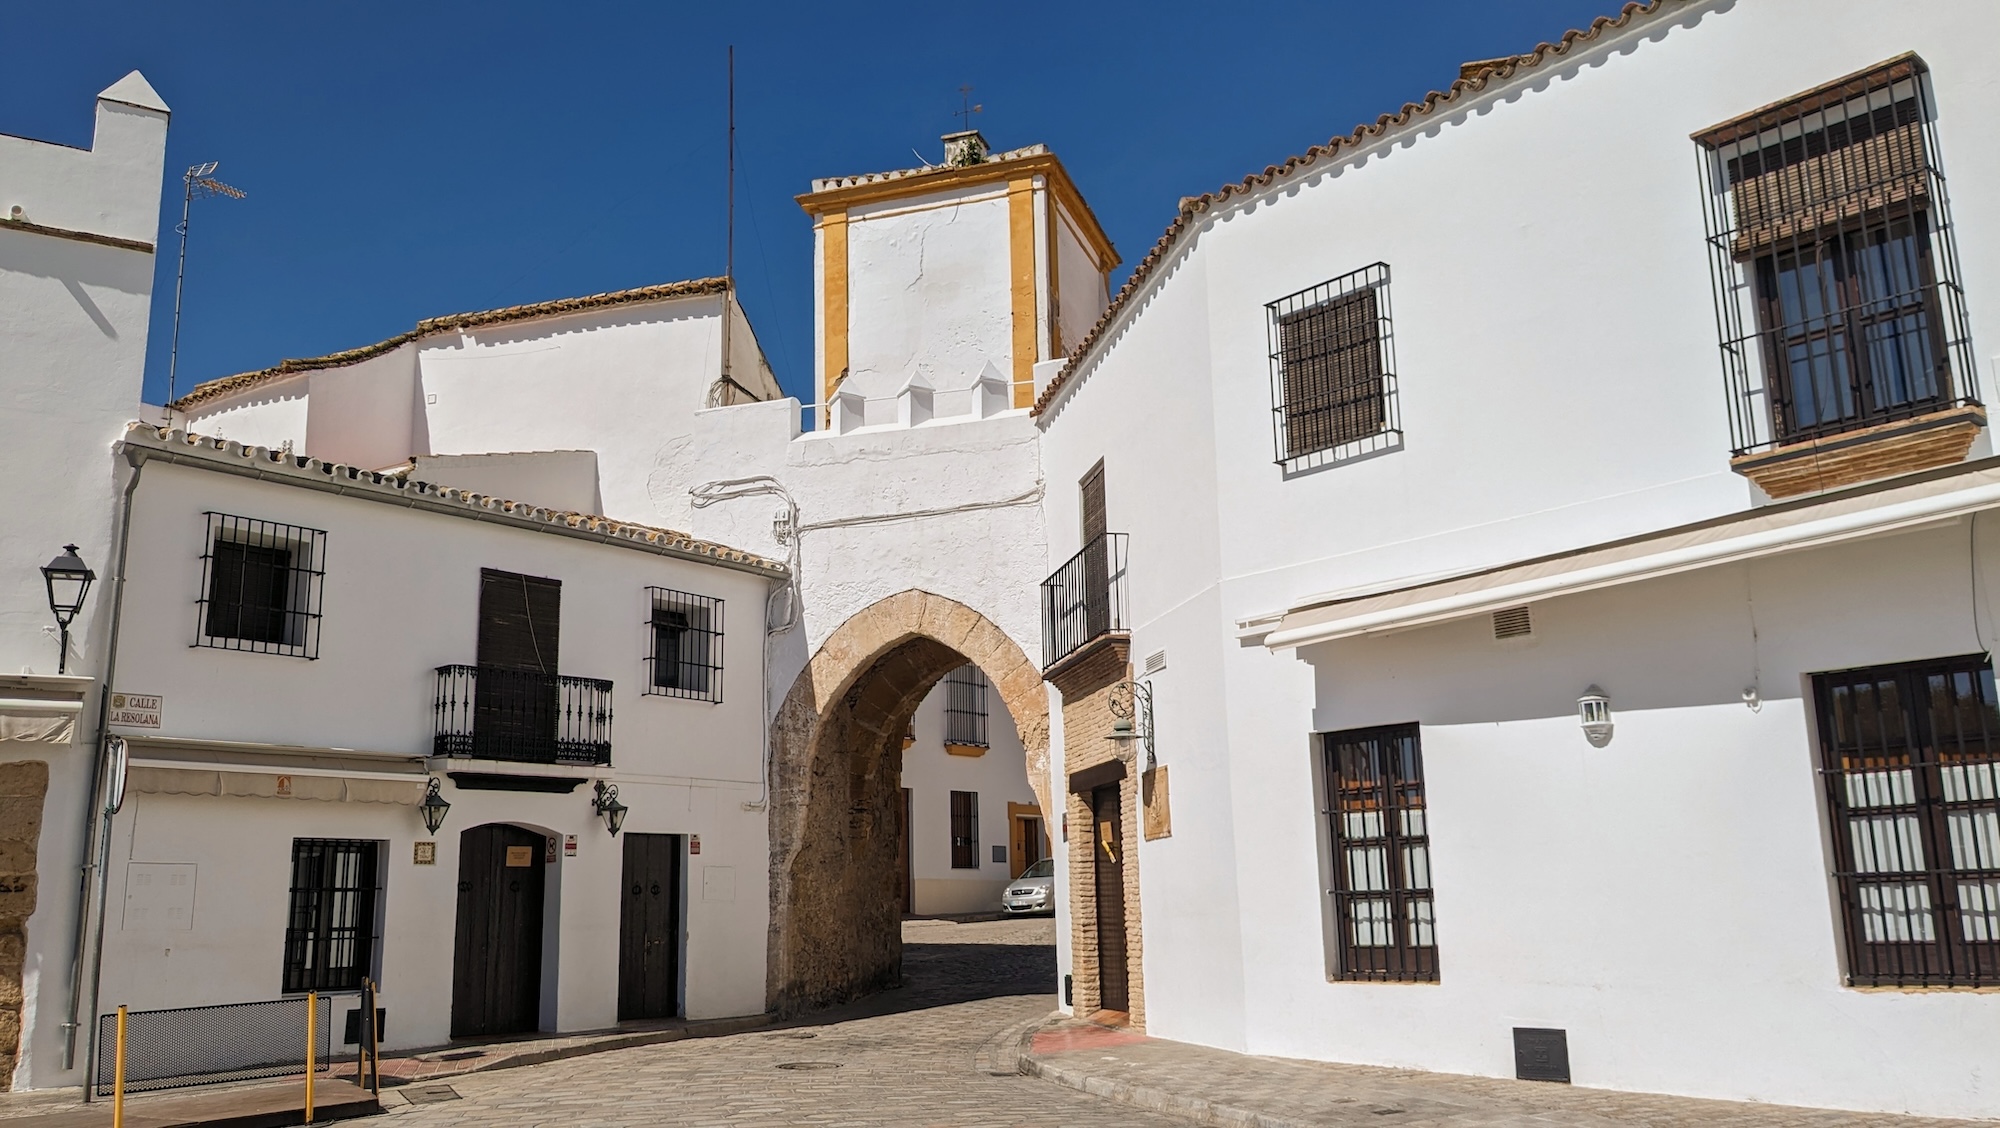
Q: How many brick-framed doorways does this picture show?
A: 1